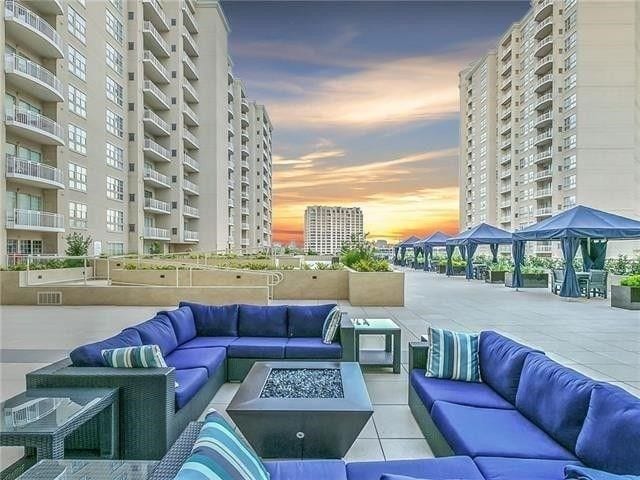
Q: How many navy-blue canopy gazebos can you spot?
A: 4